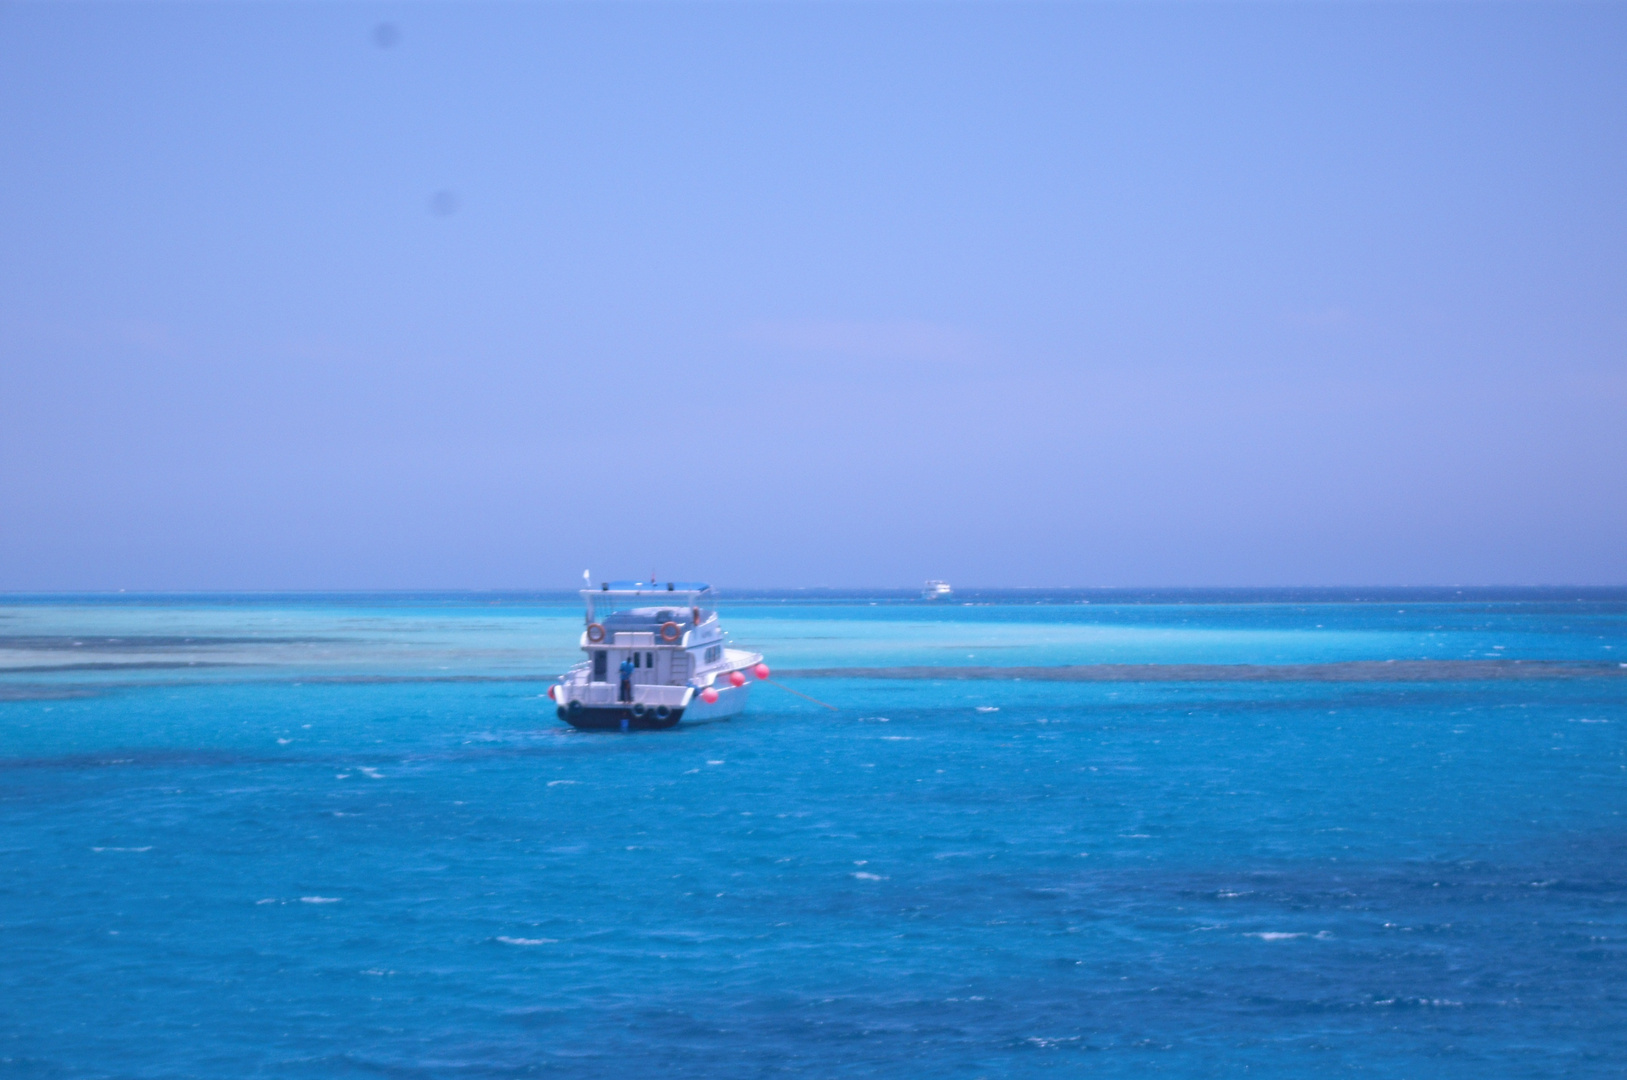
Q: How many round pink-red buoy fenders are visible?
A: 4